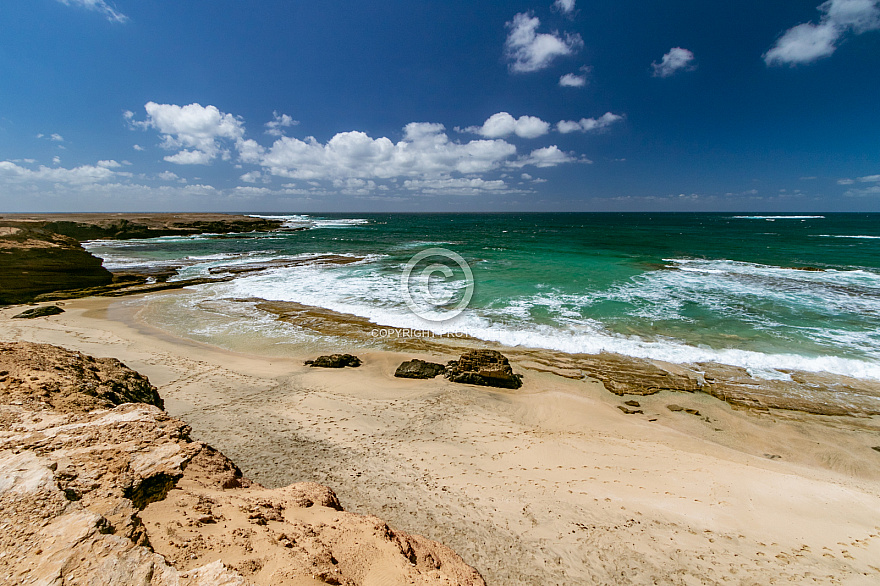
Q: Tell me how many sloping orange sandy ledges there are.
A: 1